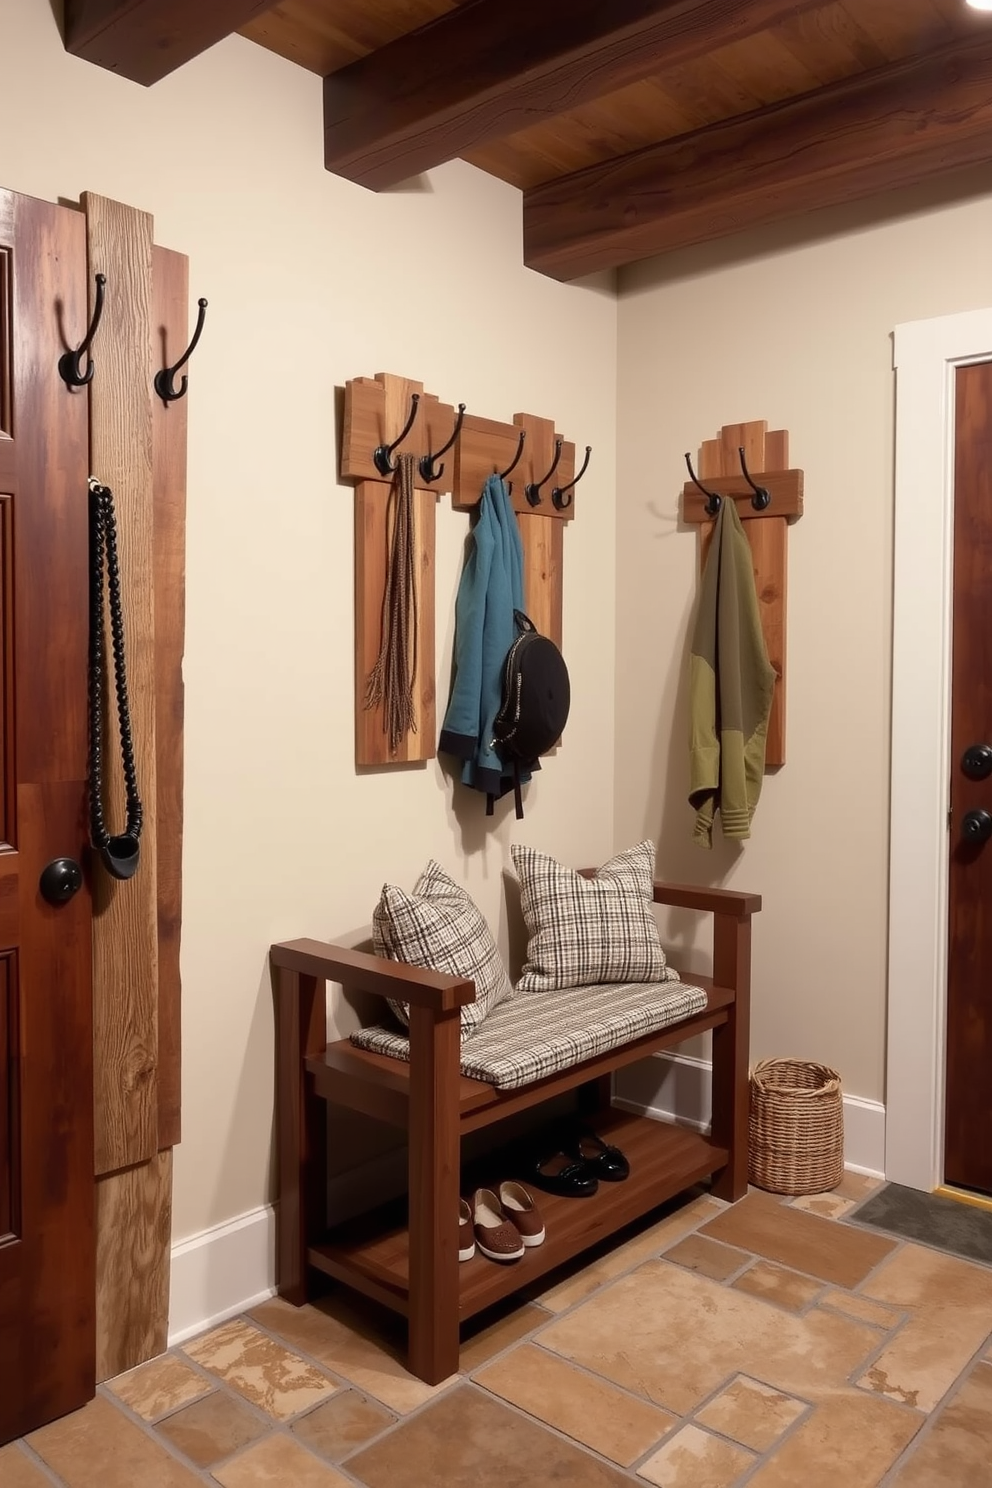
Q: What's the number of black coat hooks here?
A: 9